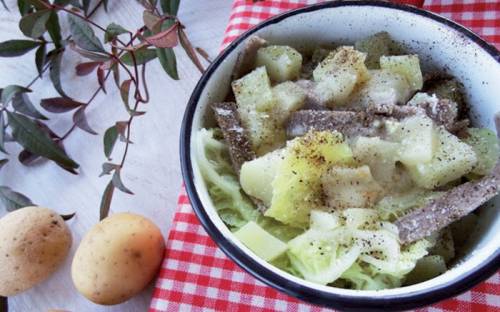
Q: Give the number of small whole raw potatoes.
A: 2